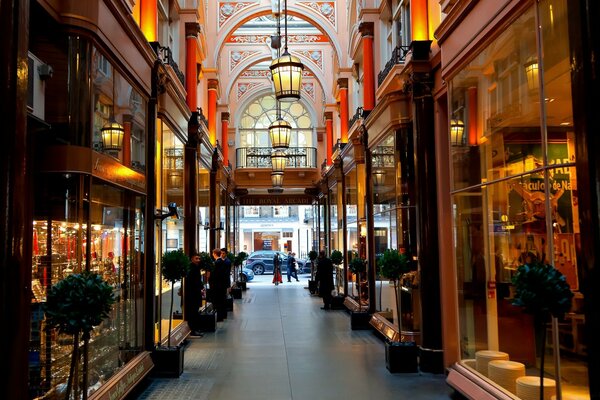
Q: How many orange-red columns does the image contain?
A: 8